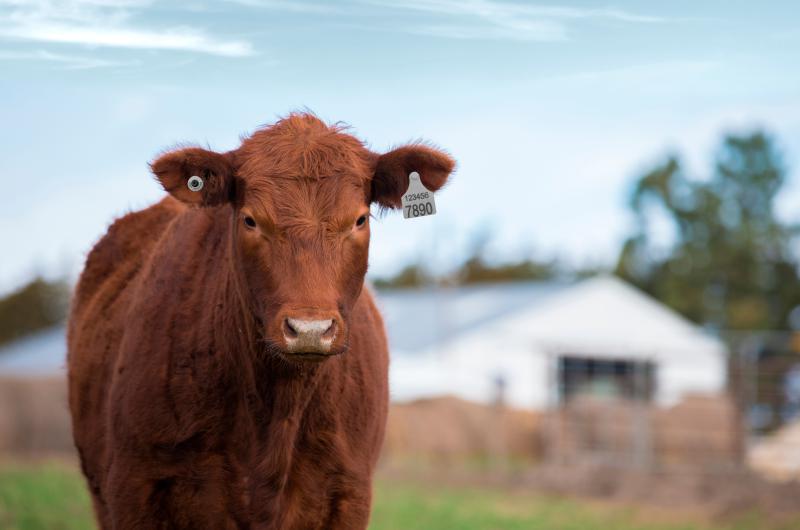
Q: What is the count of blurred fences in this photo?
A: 1